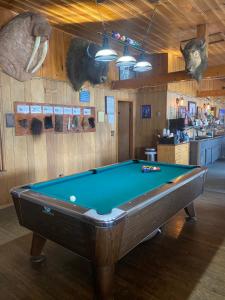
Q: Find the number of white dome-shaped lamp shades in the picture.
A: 3